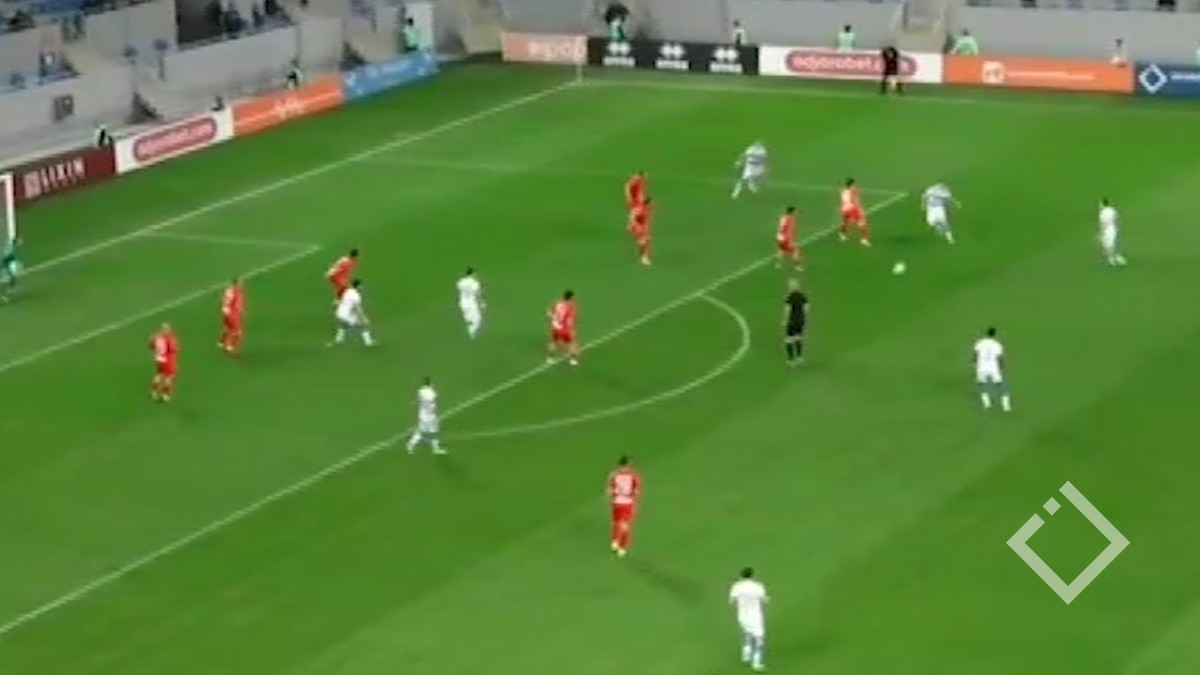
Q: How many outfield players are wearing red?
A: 9